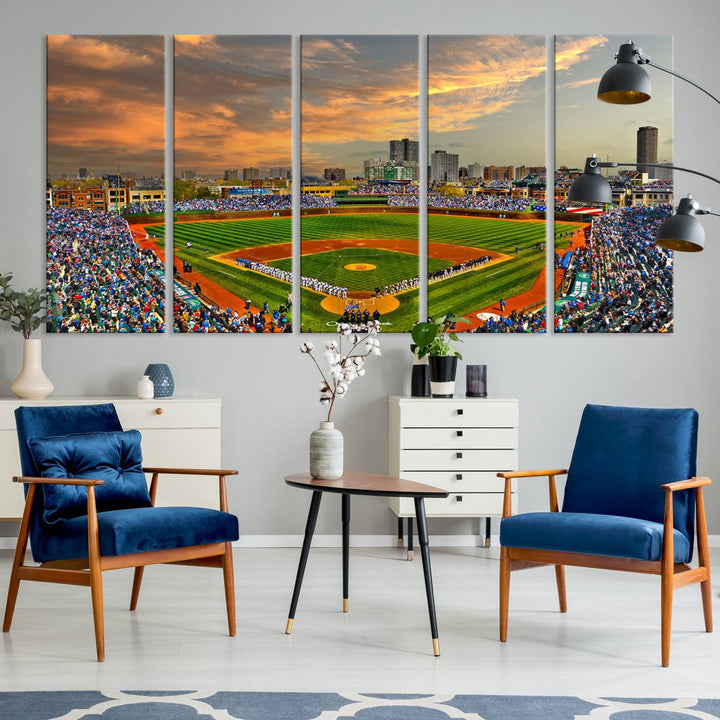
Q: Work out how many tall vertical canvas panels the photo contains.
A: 5